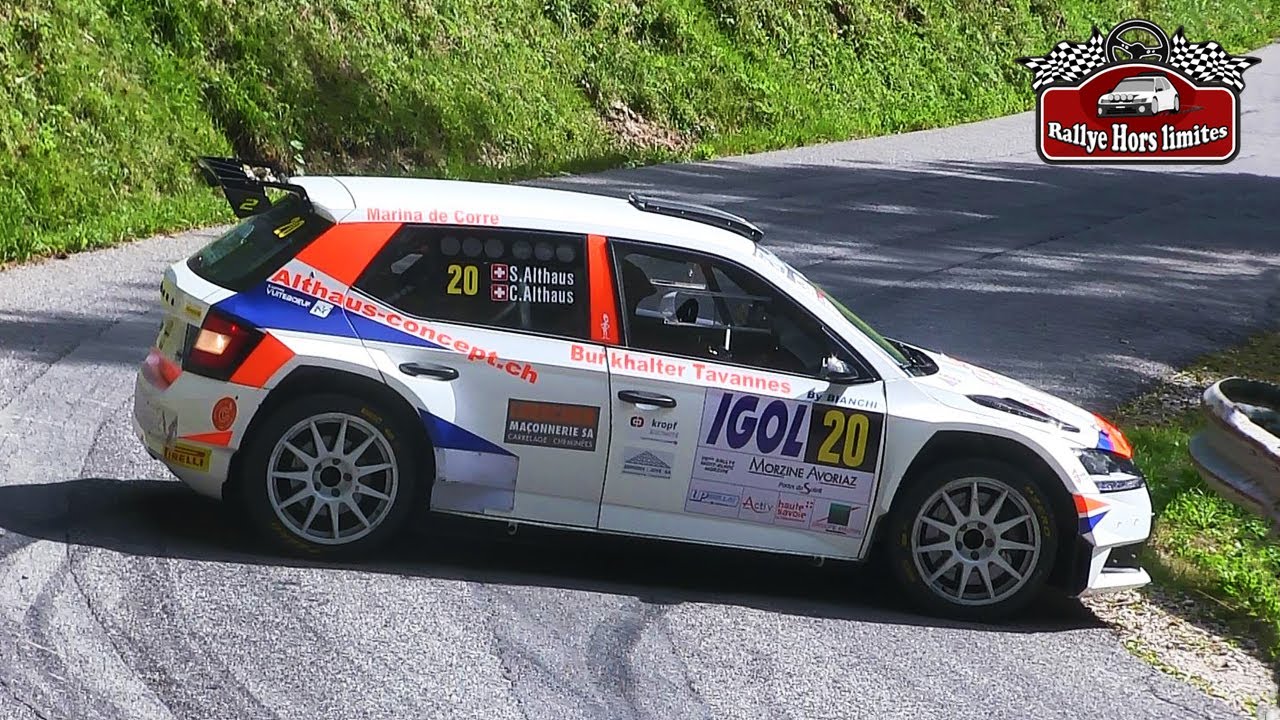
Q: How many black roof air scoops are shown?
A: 1